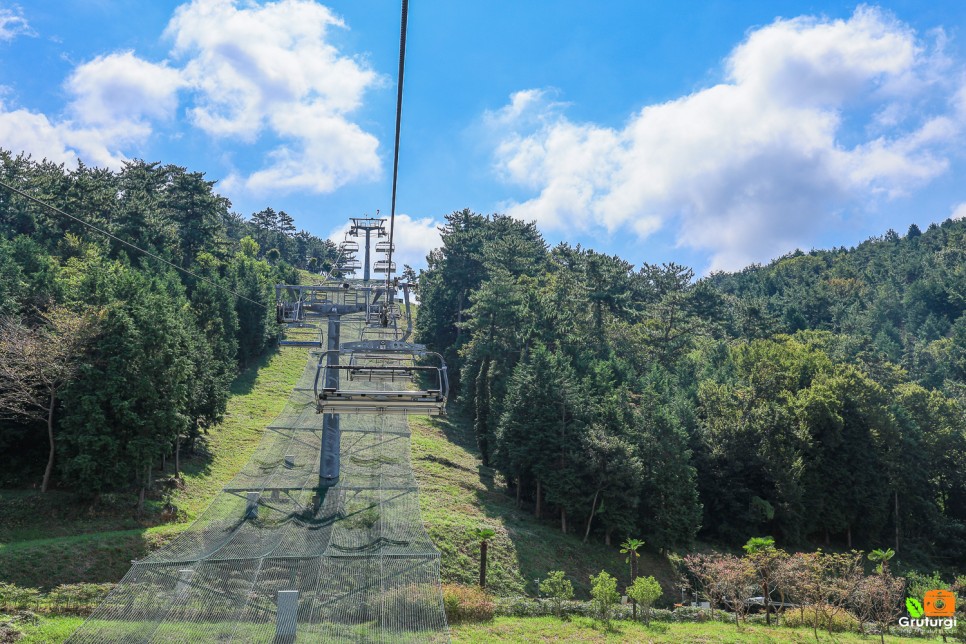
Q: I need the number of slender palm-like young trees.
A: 4